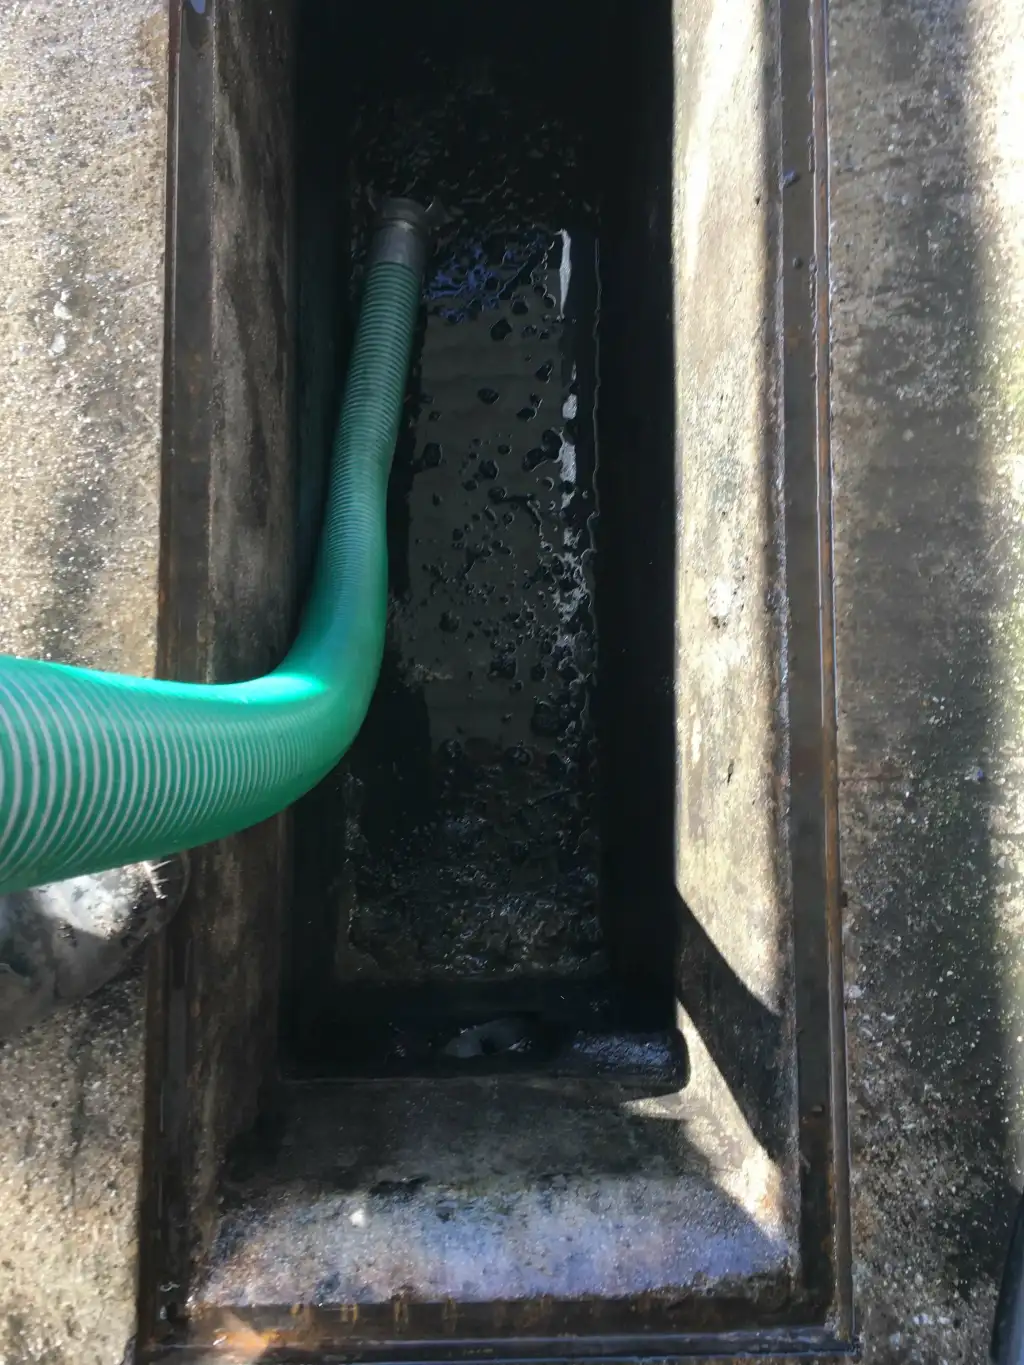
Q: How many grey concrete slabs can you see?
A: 2